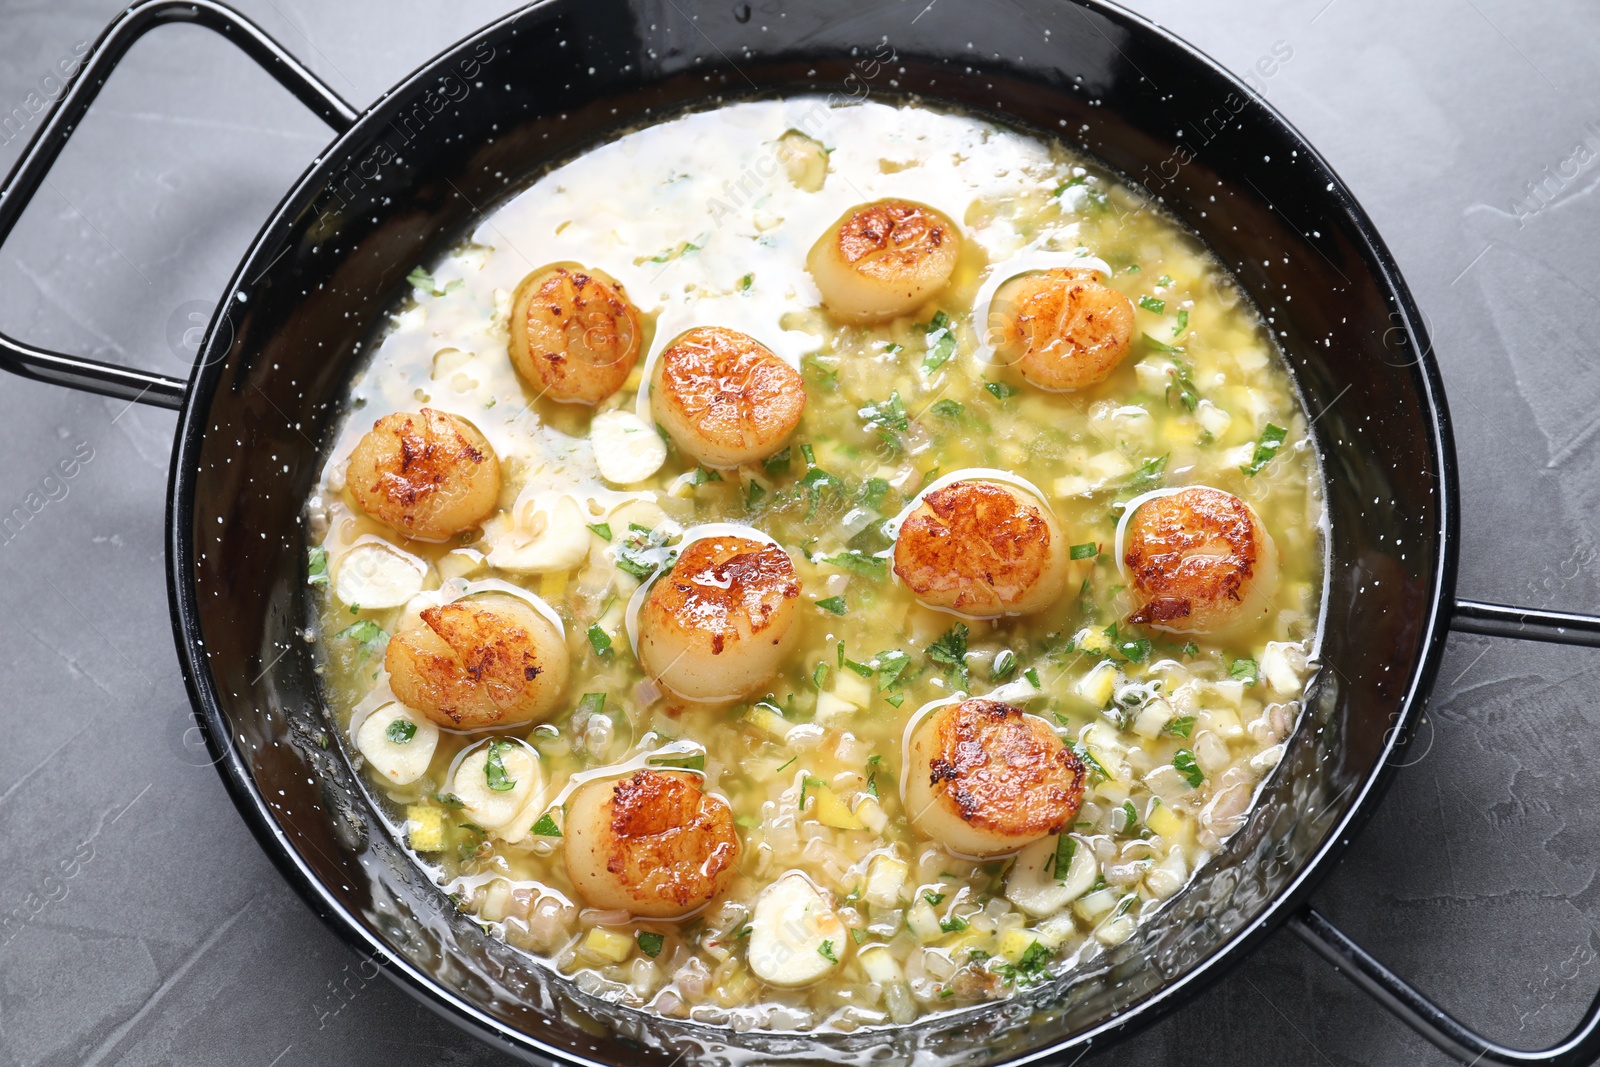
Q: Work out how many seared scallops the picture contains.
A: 11